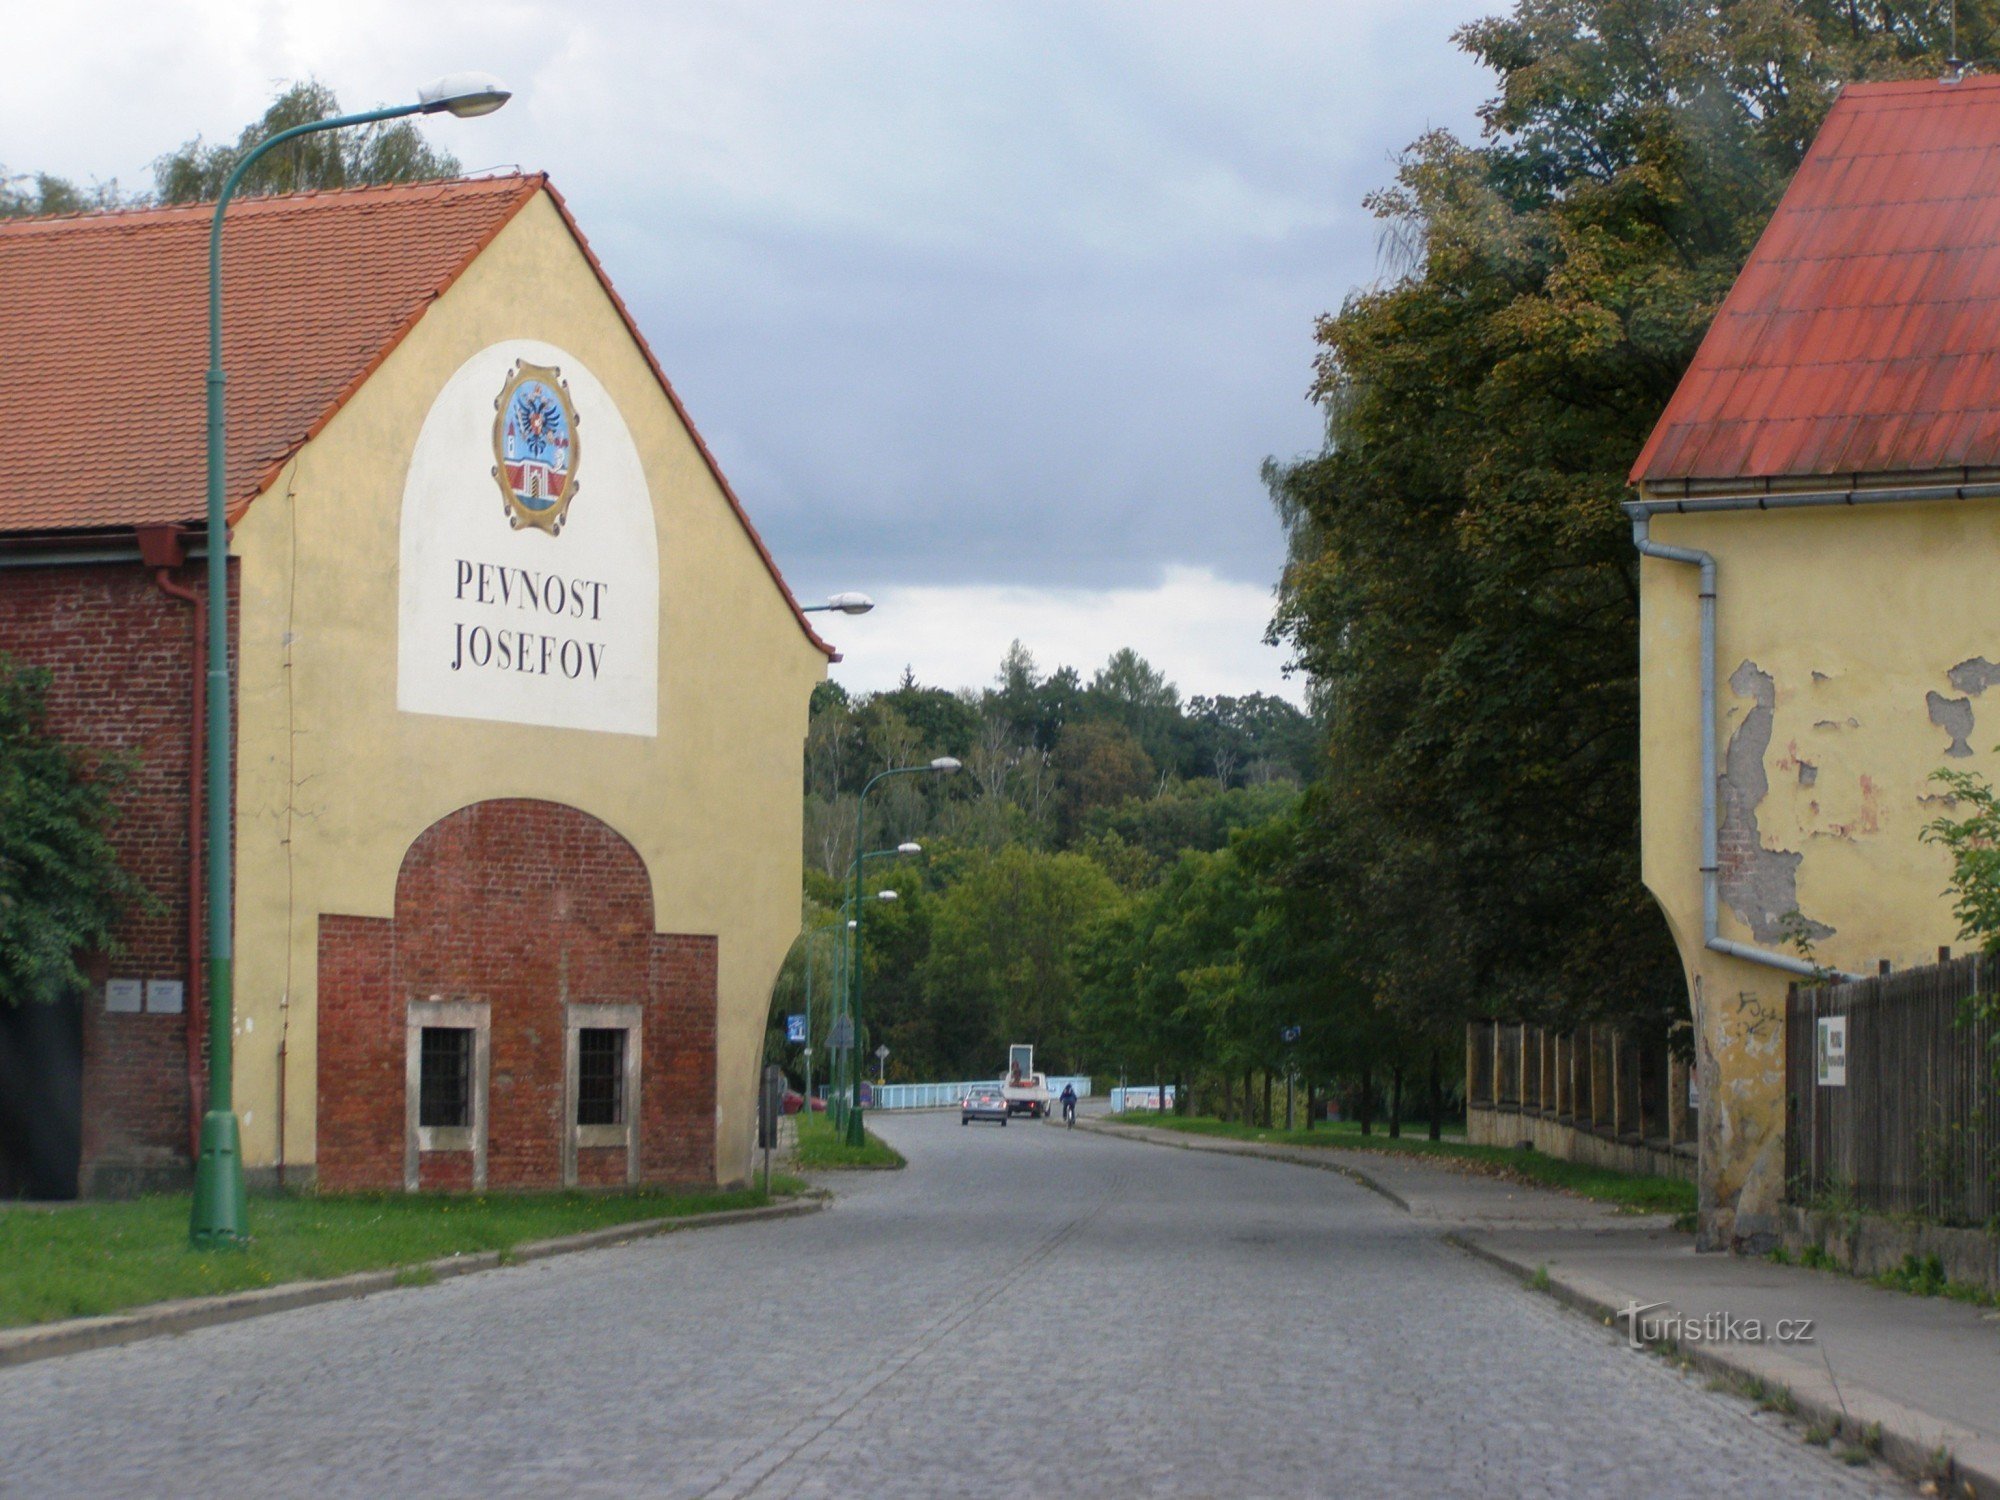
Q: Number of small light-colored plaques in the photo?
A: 2